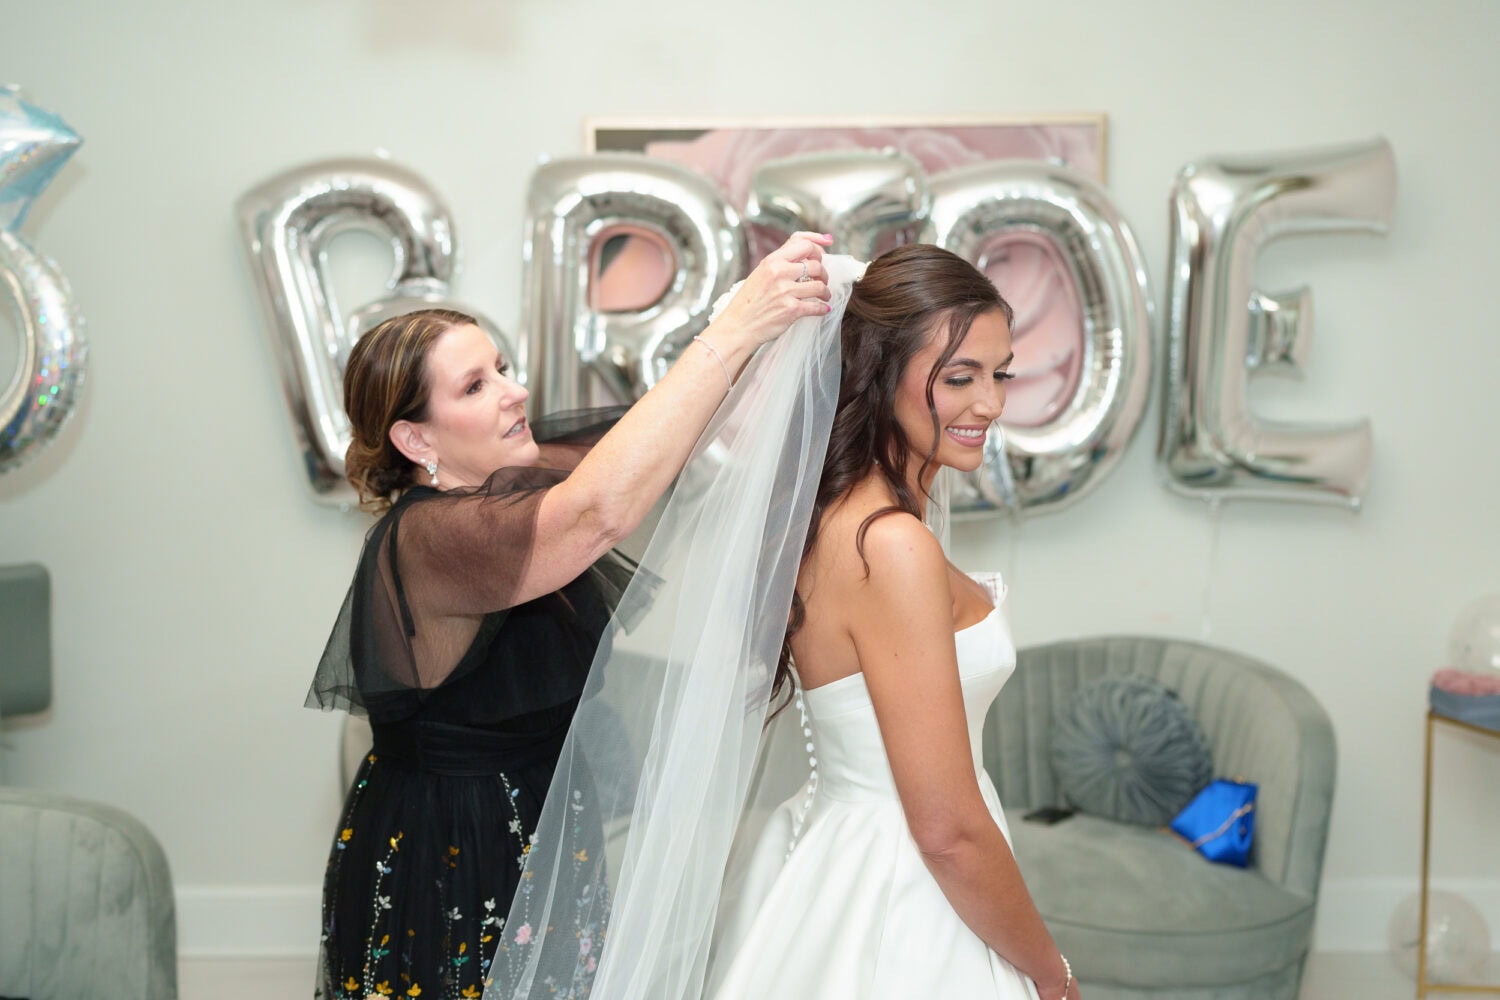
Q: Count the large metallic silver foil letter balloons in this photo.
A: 5